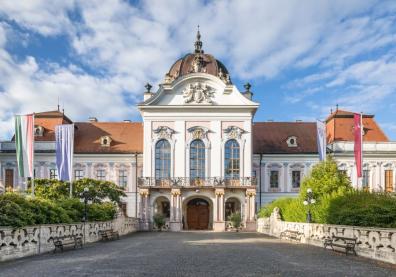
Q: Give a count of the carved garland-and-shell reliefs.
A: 3